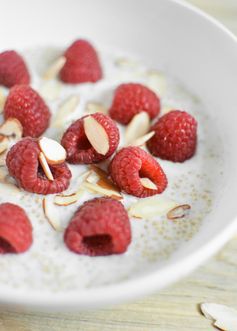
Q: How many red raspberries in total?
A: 10